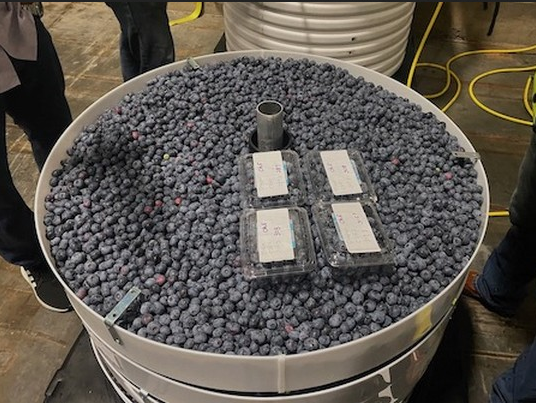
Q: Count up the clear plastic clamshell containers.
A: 4